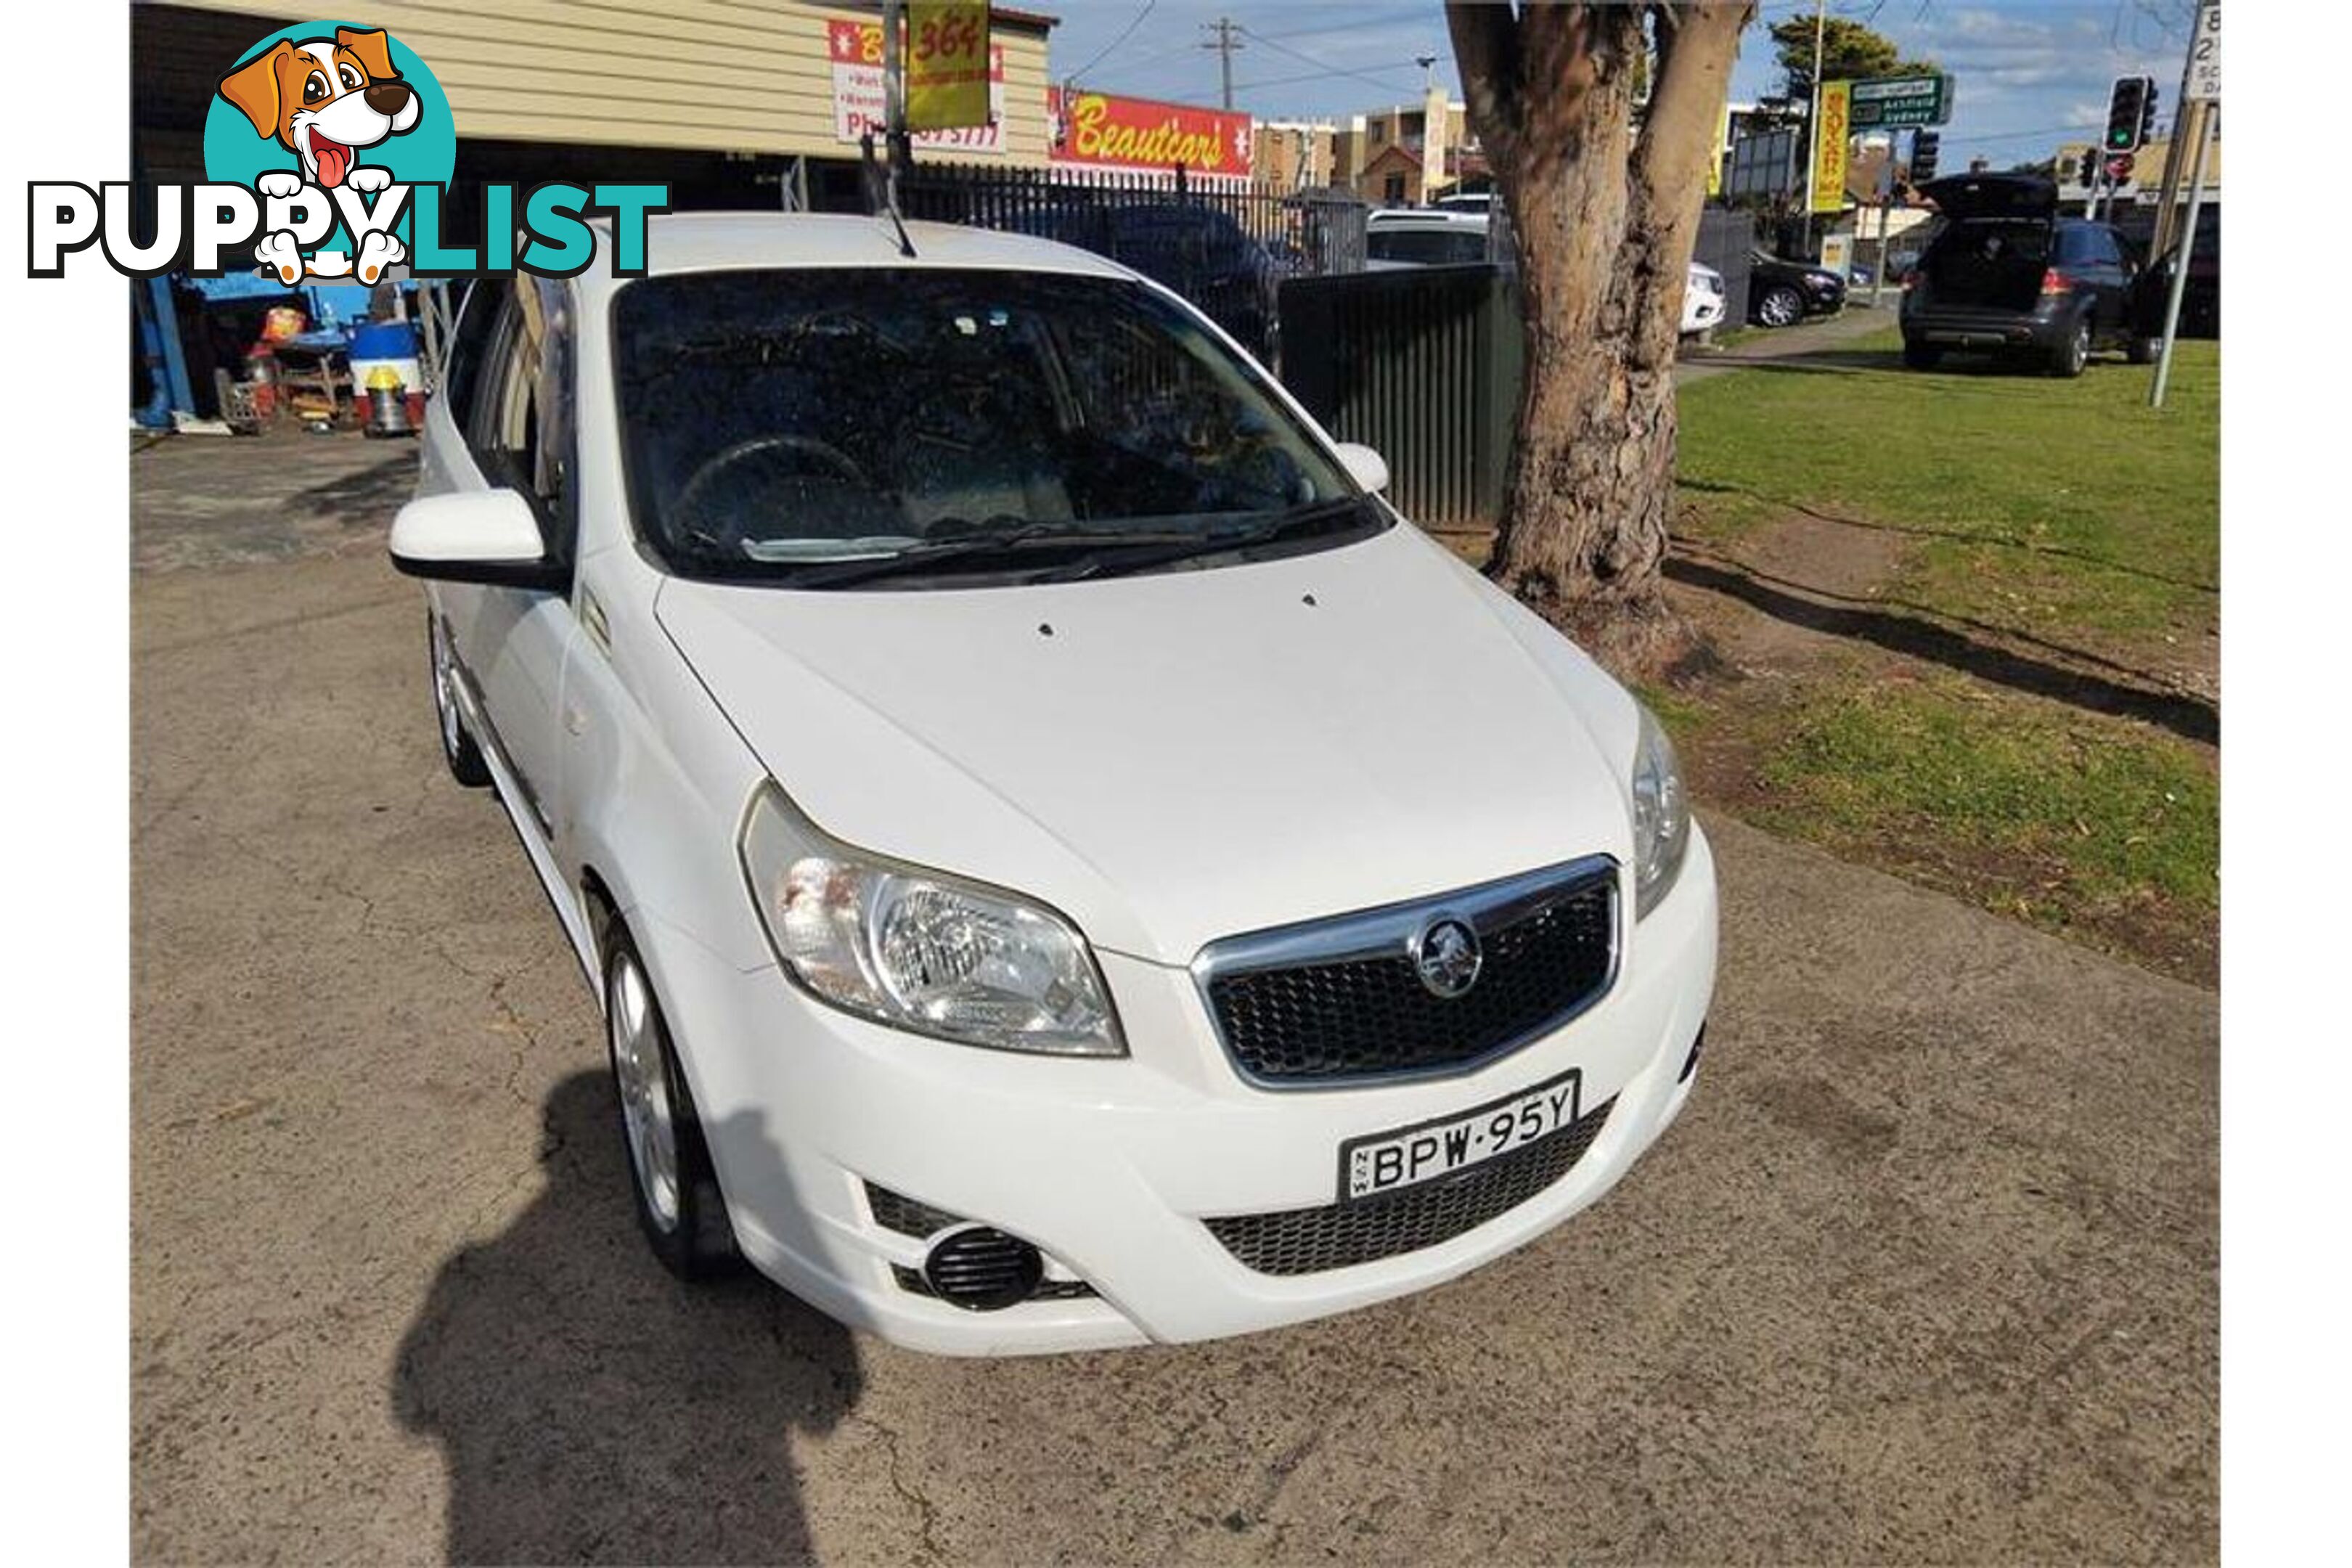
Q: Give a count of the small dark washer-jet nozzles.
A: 2